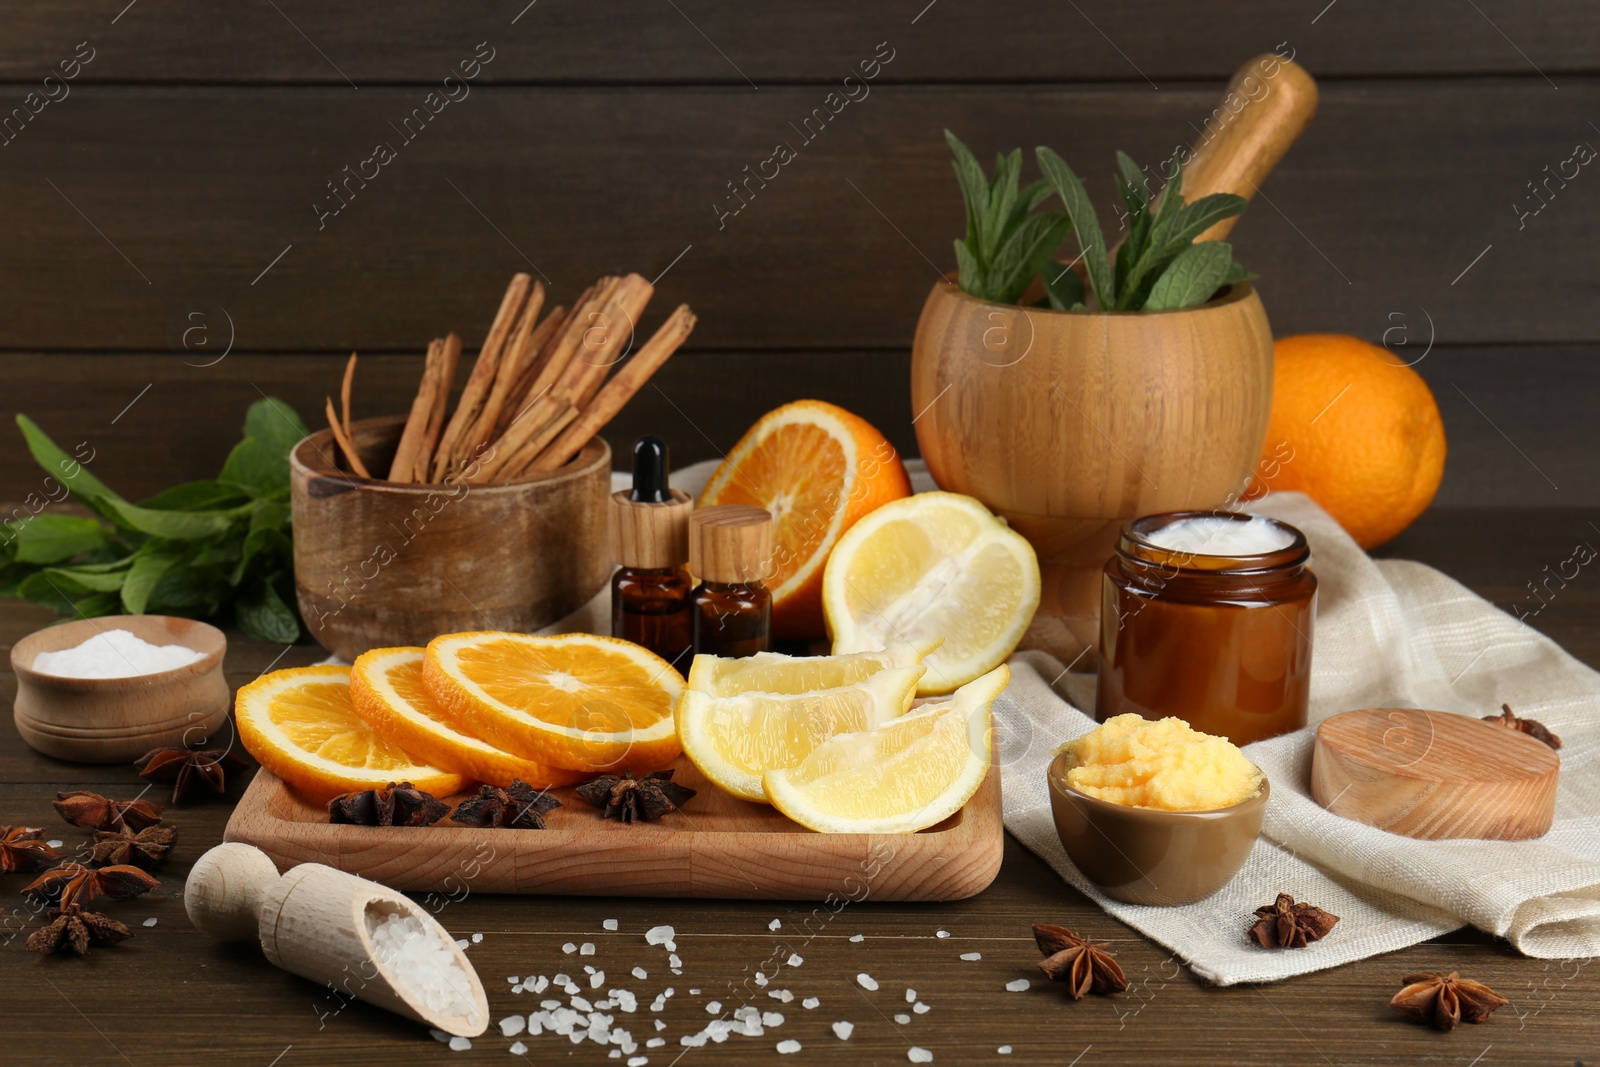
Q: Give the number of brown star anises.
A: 13